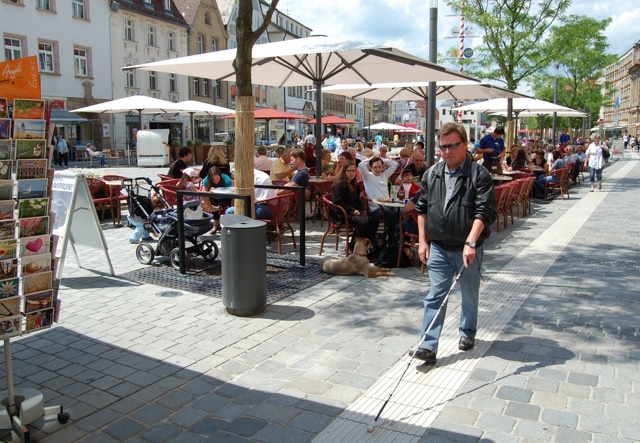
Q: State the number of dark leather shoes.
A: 2